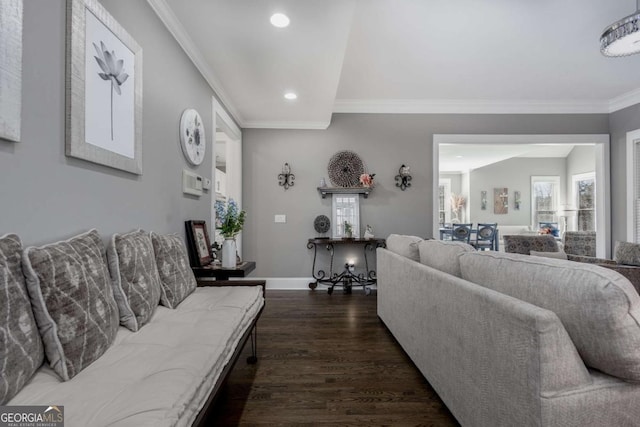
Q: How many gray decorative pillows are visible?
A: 4